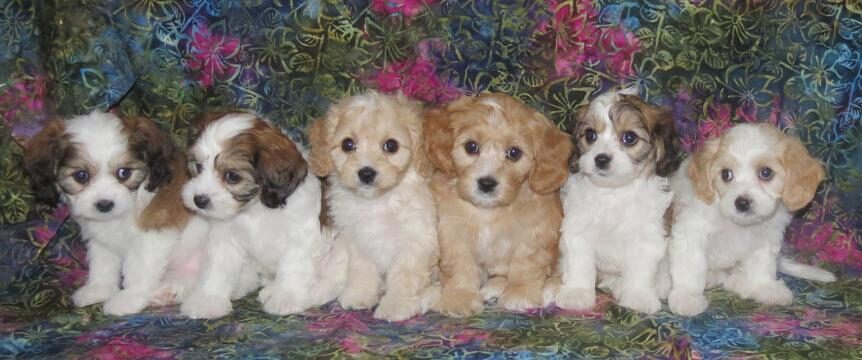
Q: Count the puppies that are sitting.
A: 6